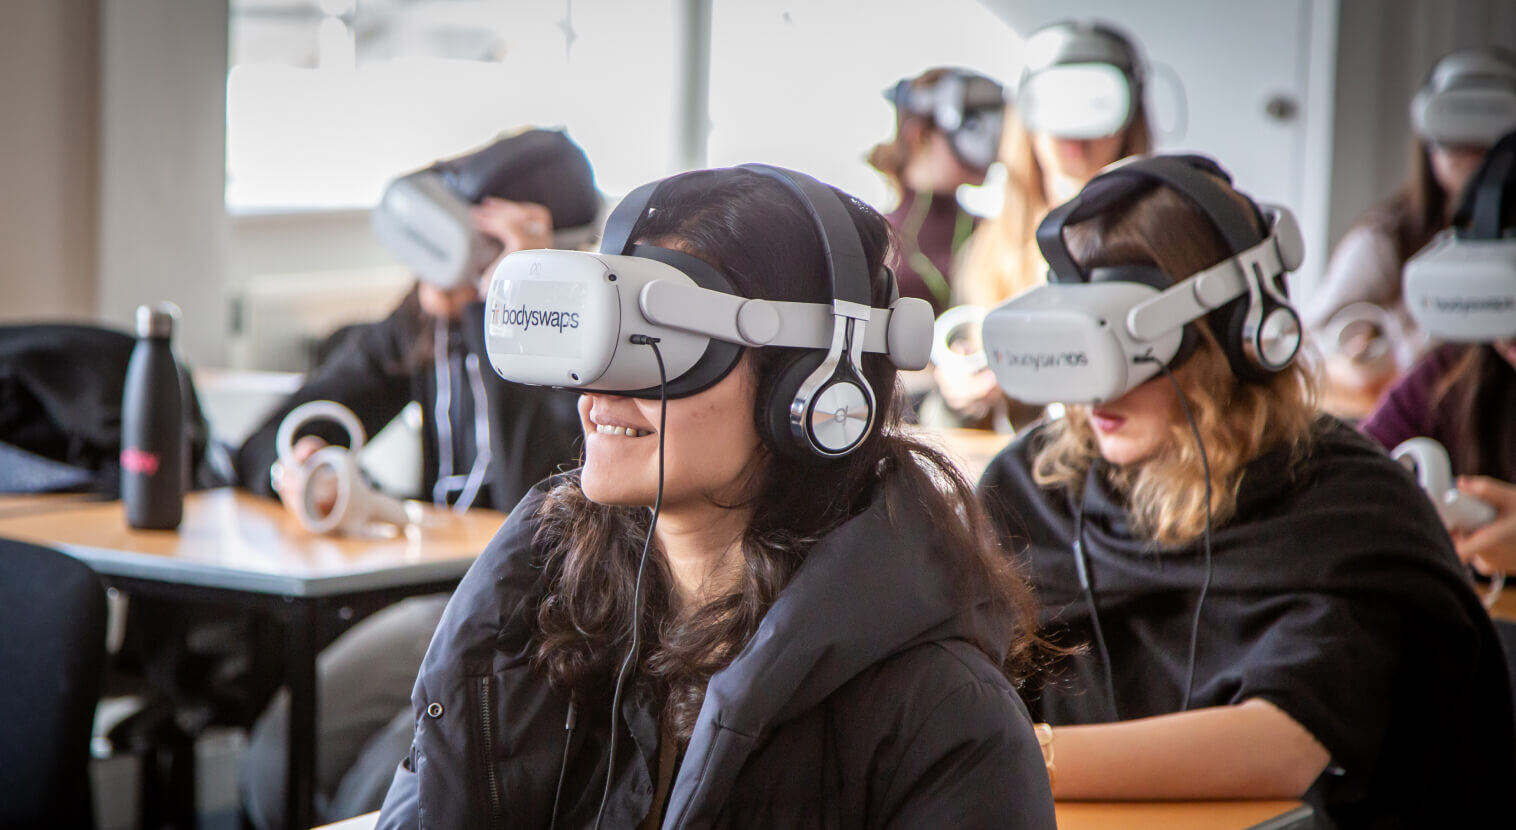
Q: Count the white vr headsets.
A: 7